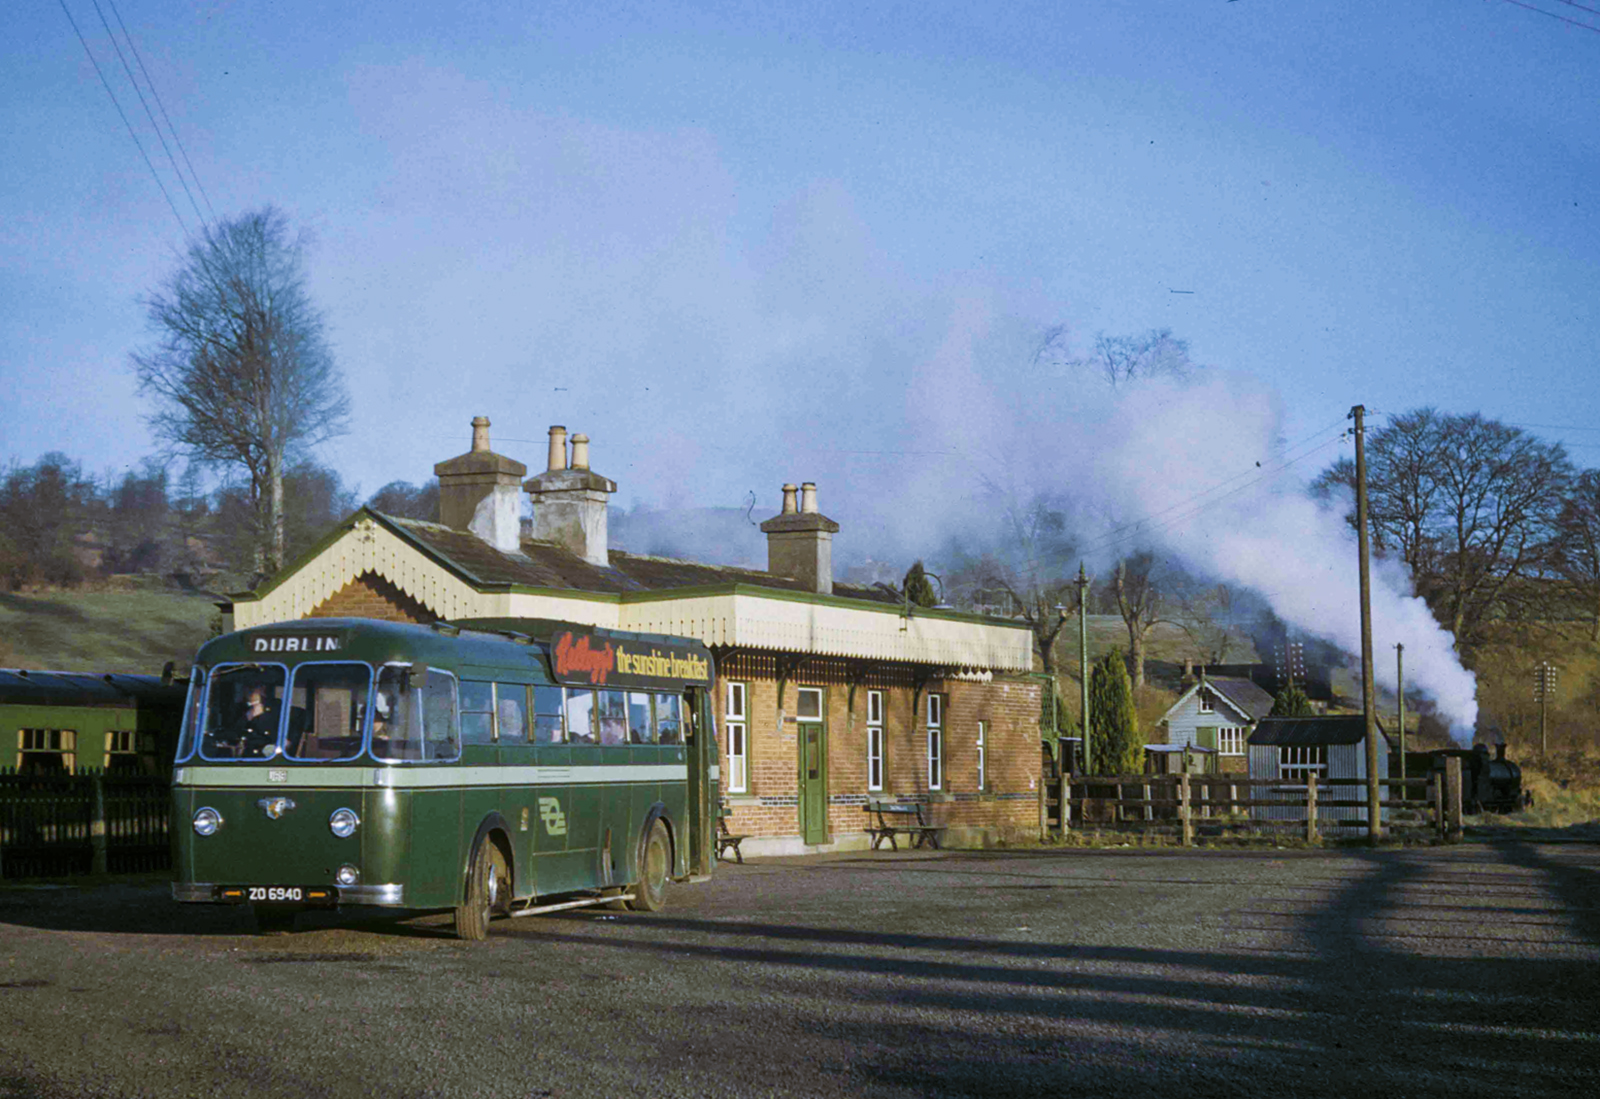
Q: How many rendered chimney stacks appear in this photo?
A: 3